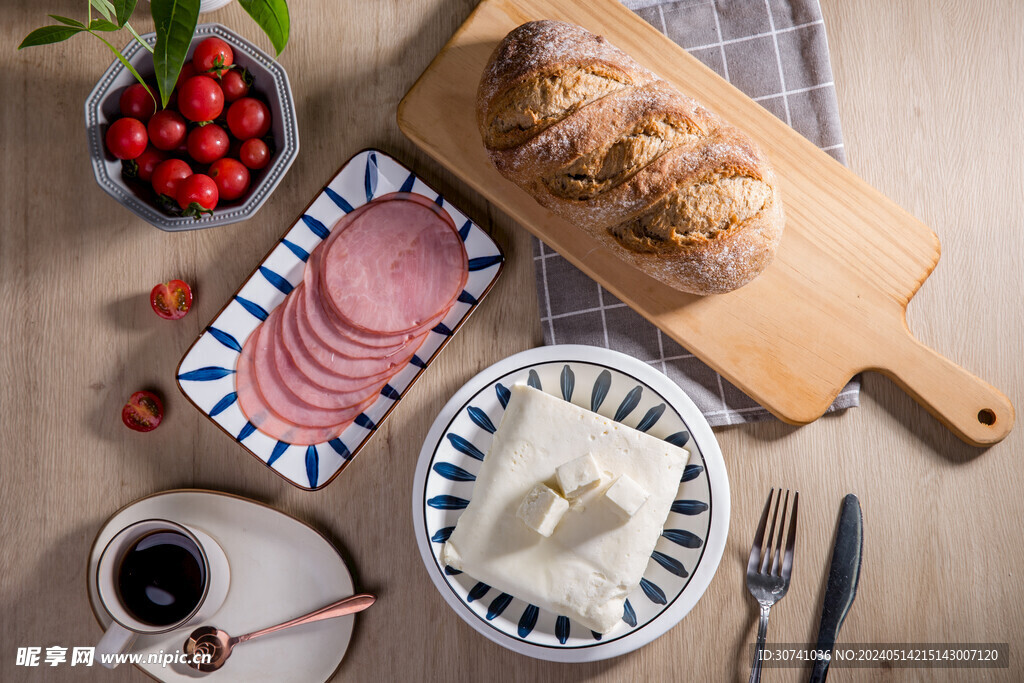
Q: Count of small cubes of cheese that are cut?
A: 3